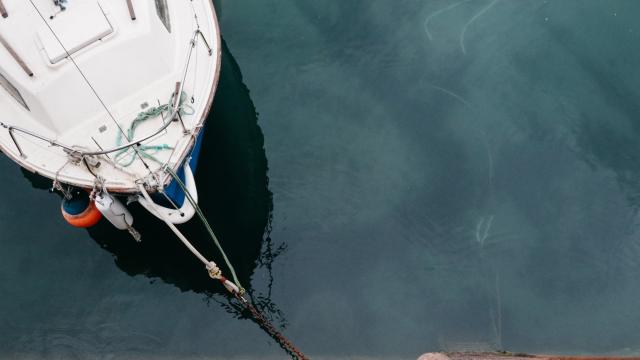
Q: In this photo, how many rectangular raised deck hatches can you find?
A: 1